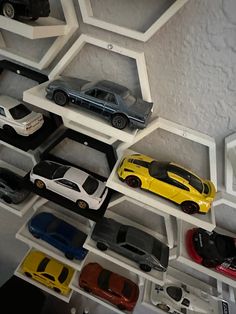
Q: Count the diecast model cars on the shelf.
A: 12